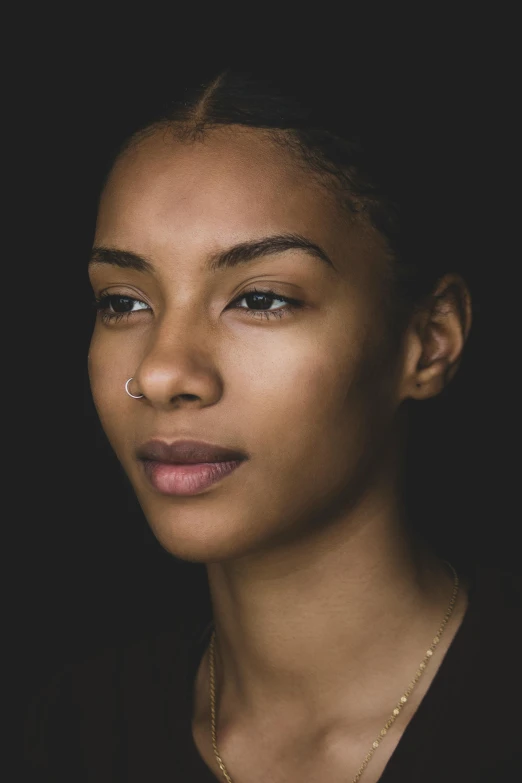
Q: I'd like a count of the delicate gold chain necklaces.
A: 1